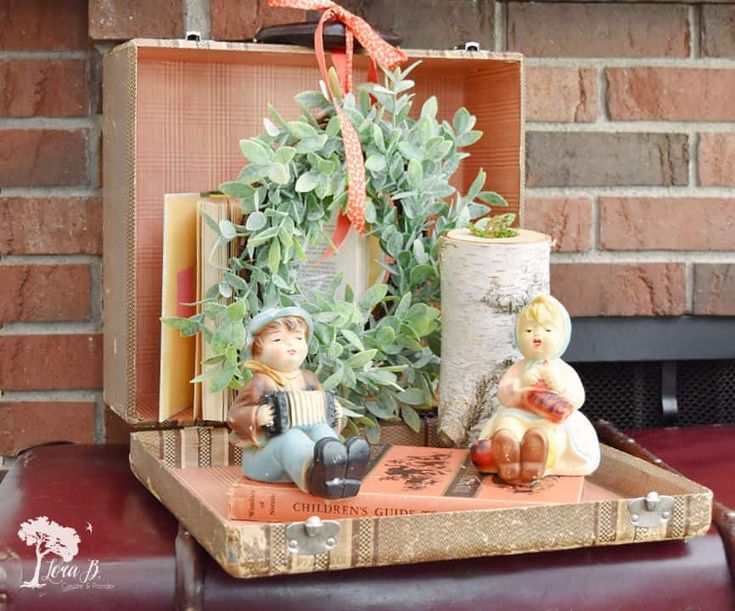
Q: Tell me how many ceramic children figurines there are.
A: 2